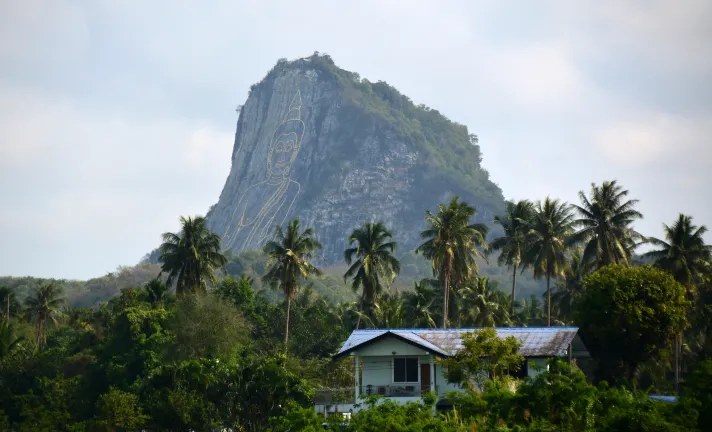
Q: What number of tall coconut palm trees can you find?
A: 8